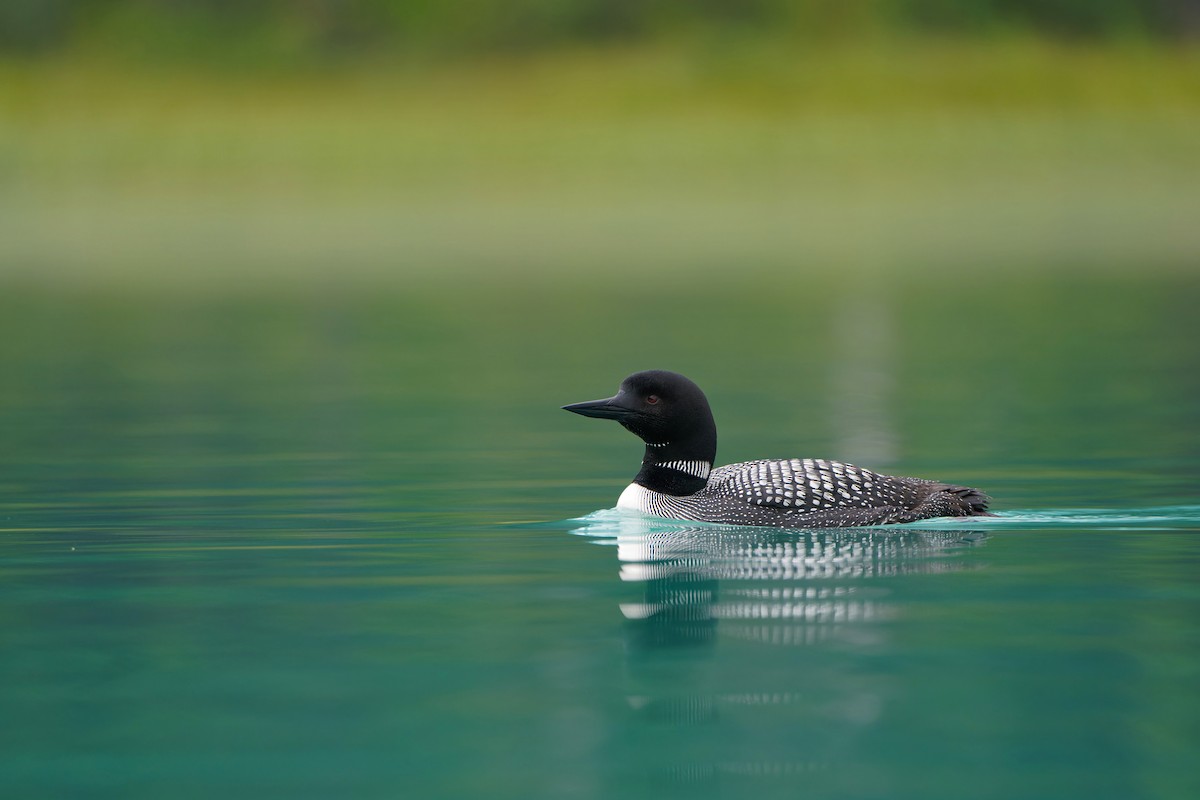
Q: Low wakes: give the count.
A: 1